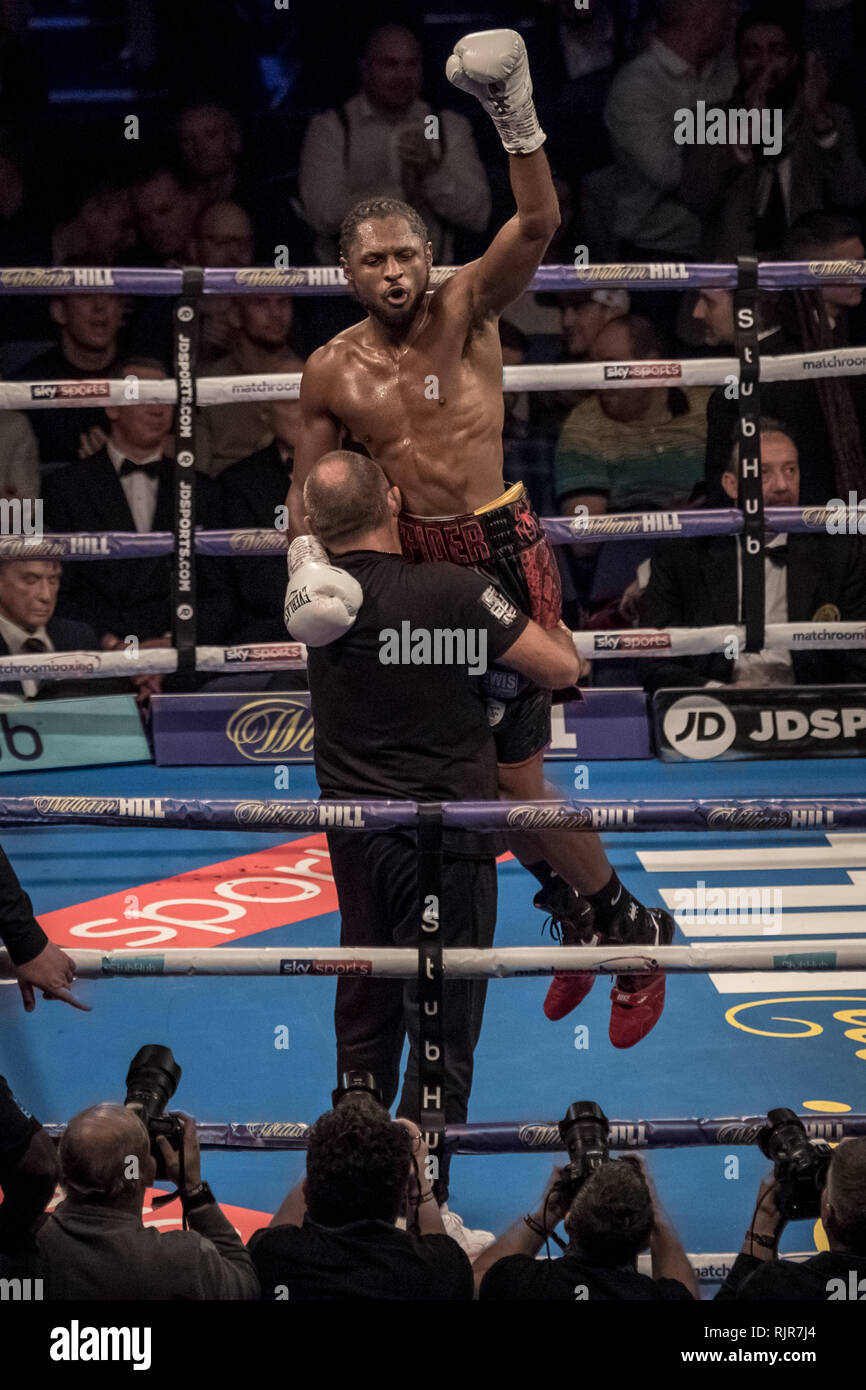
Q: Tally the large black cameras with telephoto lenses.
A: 4